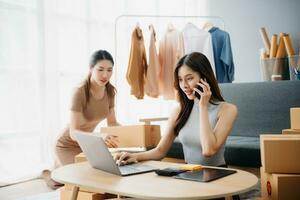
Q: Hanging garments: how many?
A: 5